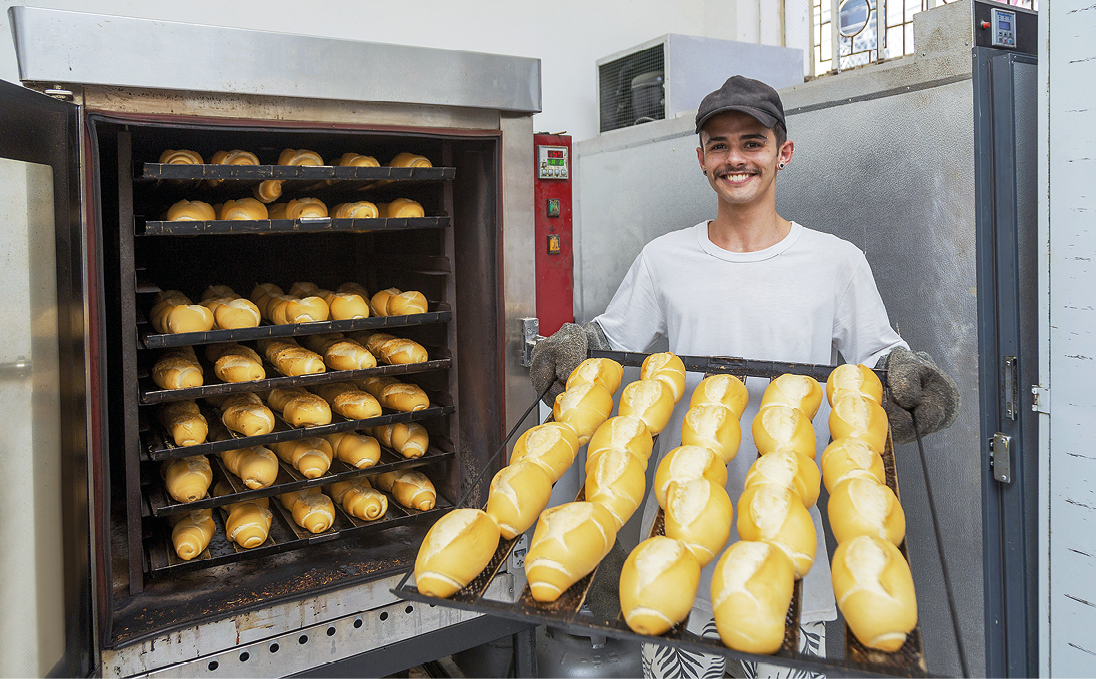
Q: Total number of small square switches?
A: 2